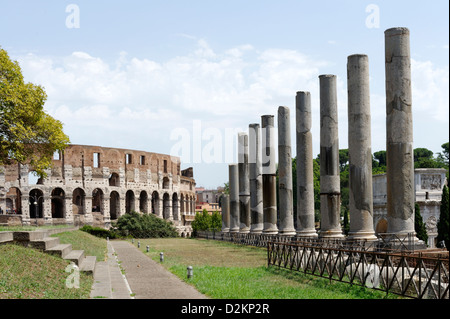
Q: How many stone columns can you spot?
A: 10